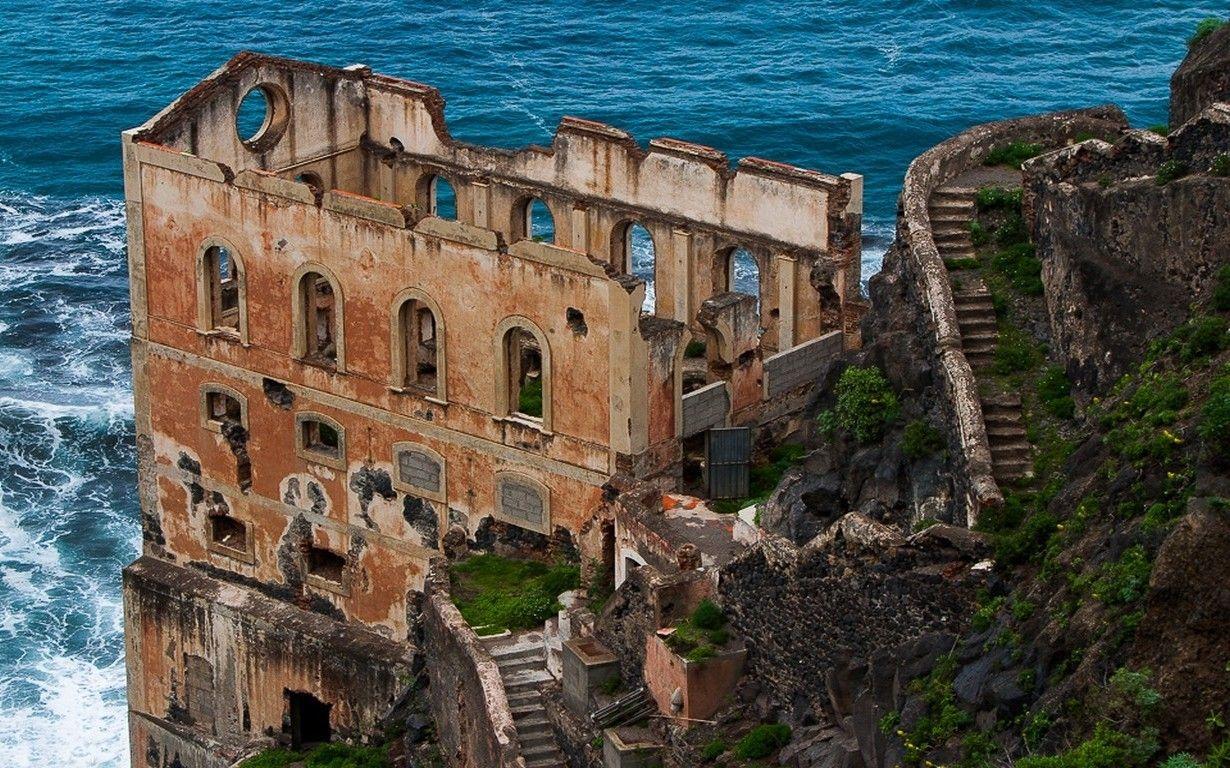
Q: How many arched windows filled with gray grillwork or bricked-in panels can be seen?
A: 2